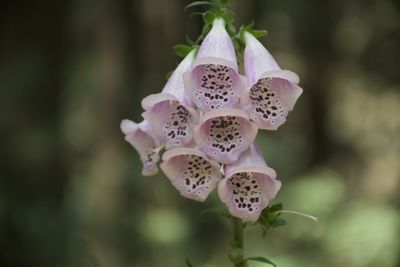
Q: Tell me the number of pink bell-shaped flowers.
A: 7